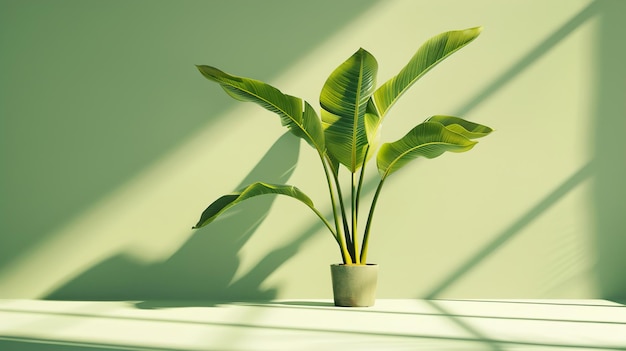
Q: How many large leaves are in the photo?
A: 5